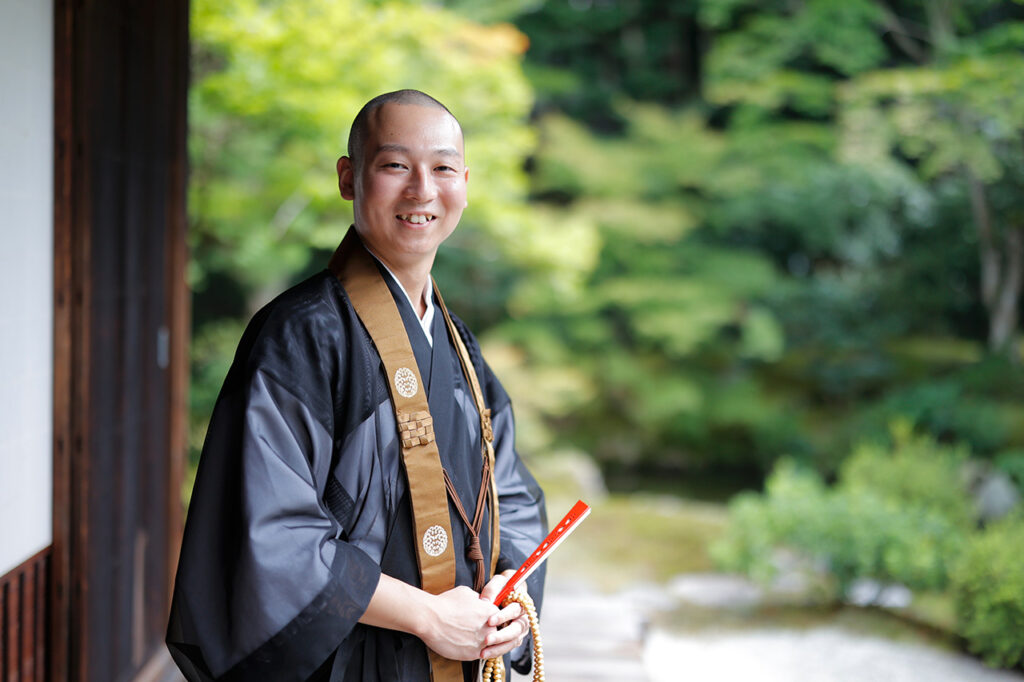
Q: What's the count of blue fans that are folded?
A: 0